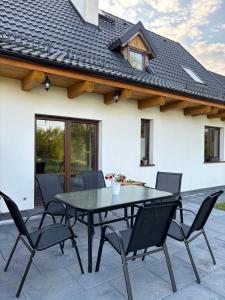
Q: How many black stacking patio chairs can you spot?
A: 6